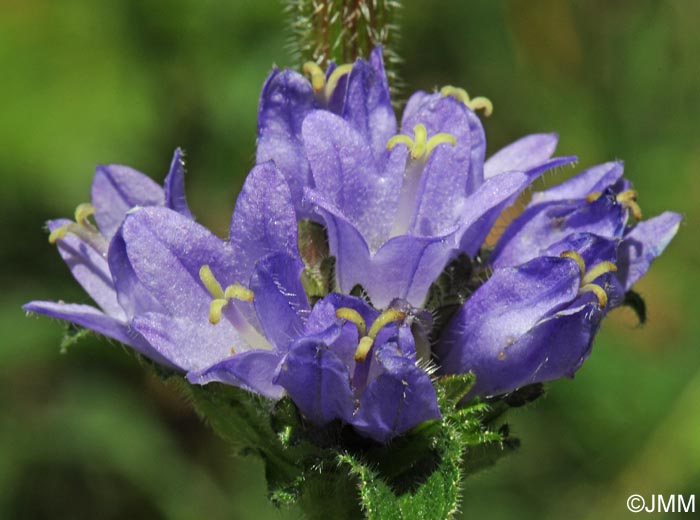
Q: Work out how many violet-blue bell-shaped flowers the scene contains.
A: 8